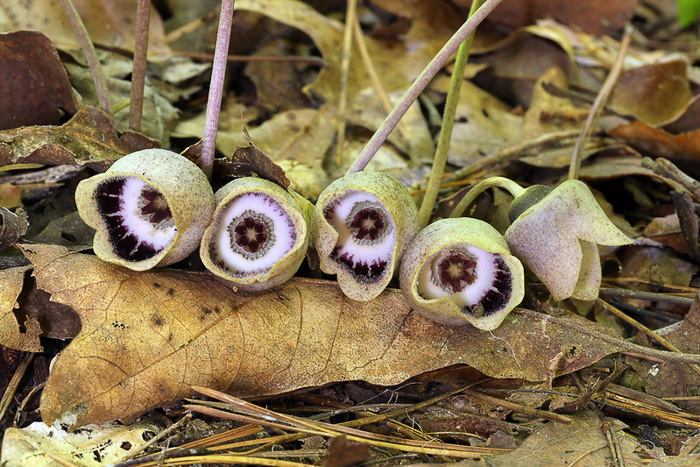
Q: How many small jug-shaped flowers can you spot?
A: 5